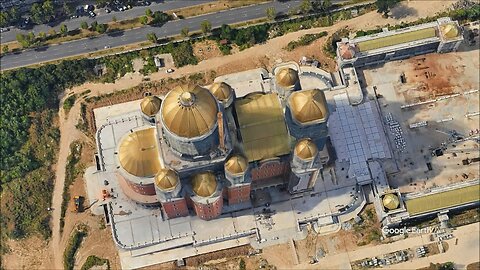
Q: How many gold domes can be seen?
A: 12